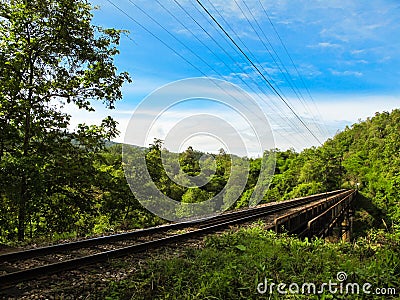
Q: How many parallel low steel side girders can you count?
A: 2